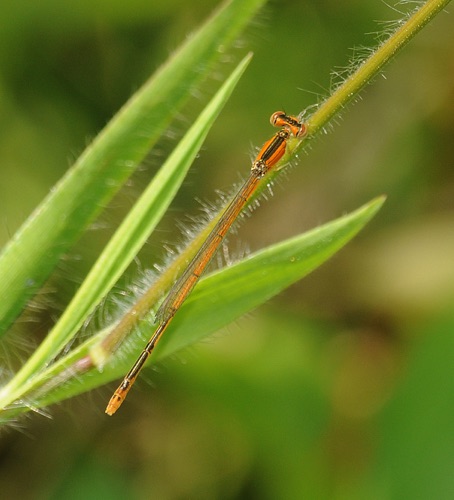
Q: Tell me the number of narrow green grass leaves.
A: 3